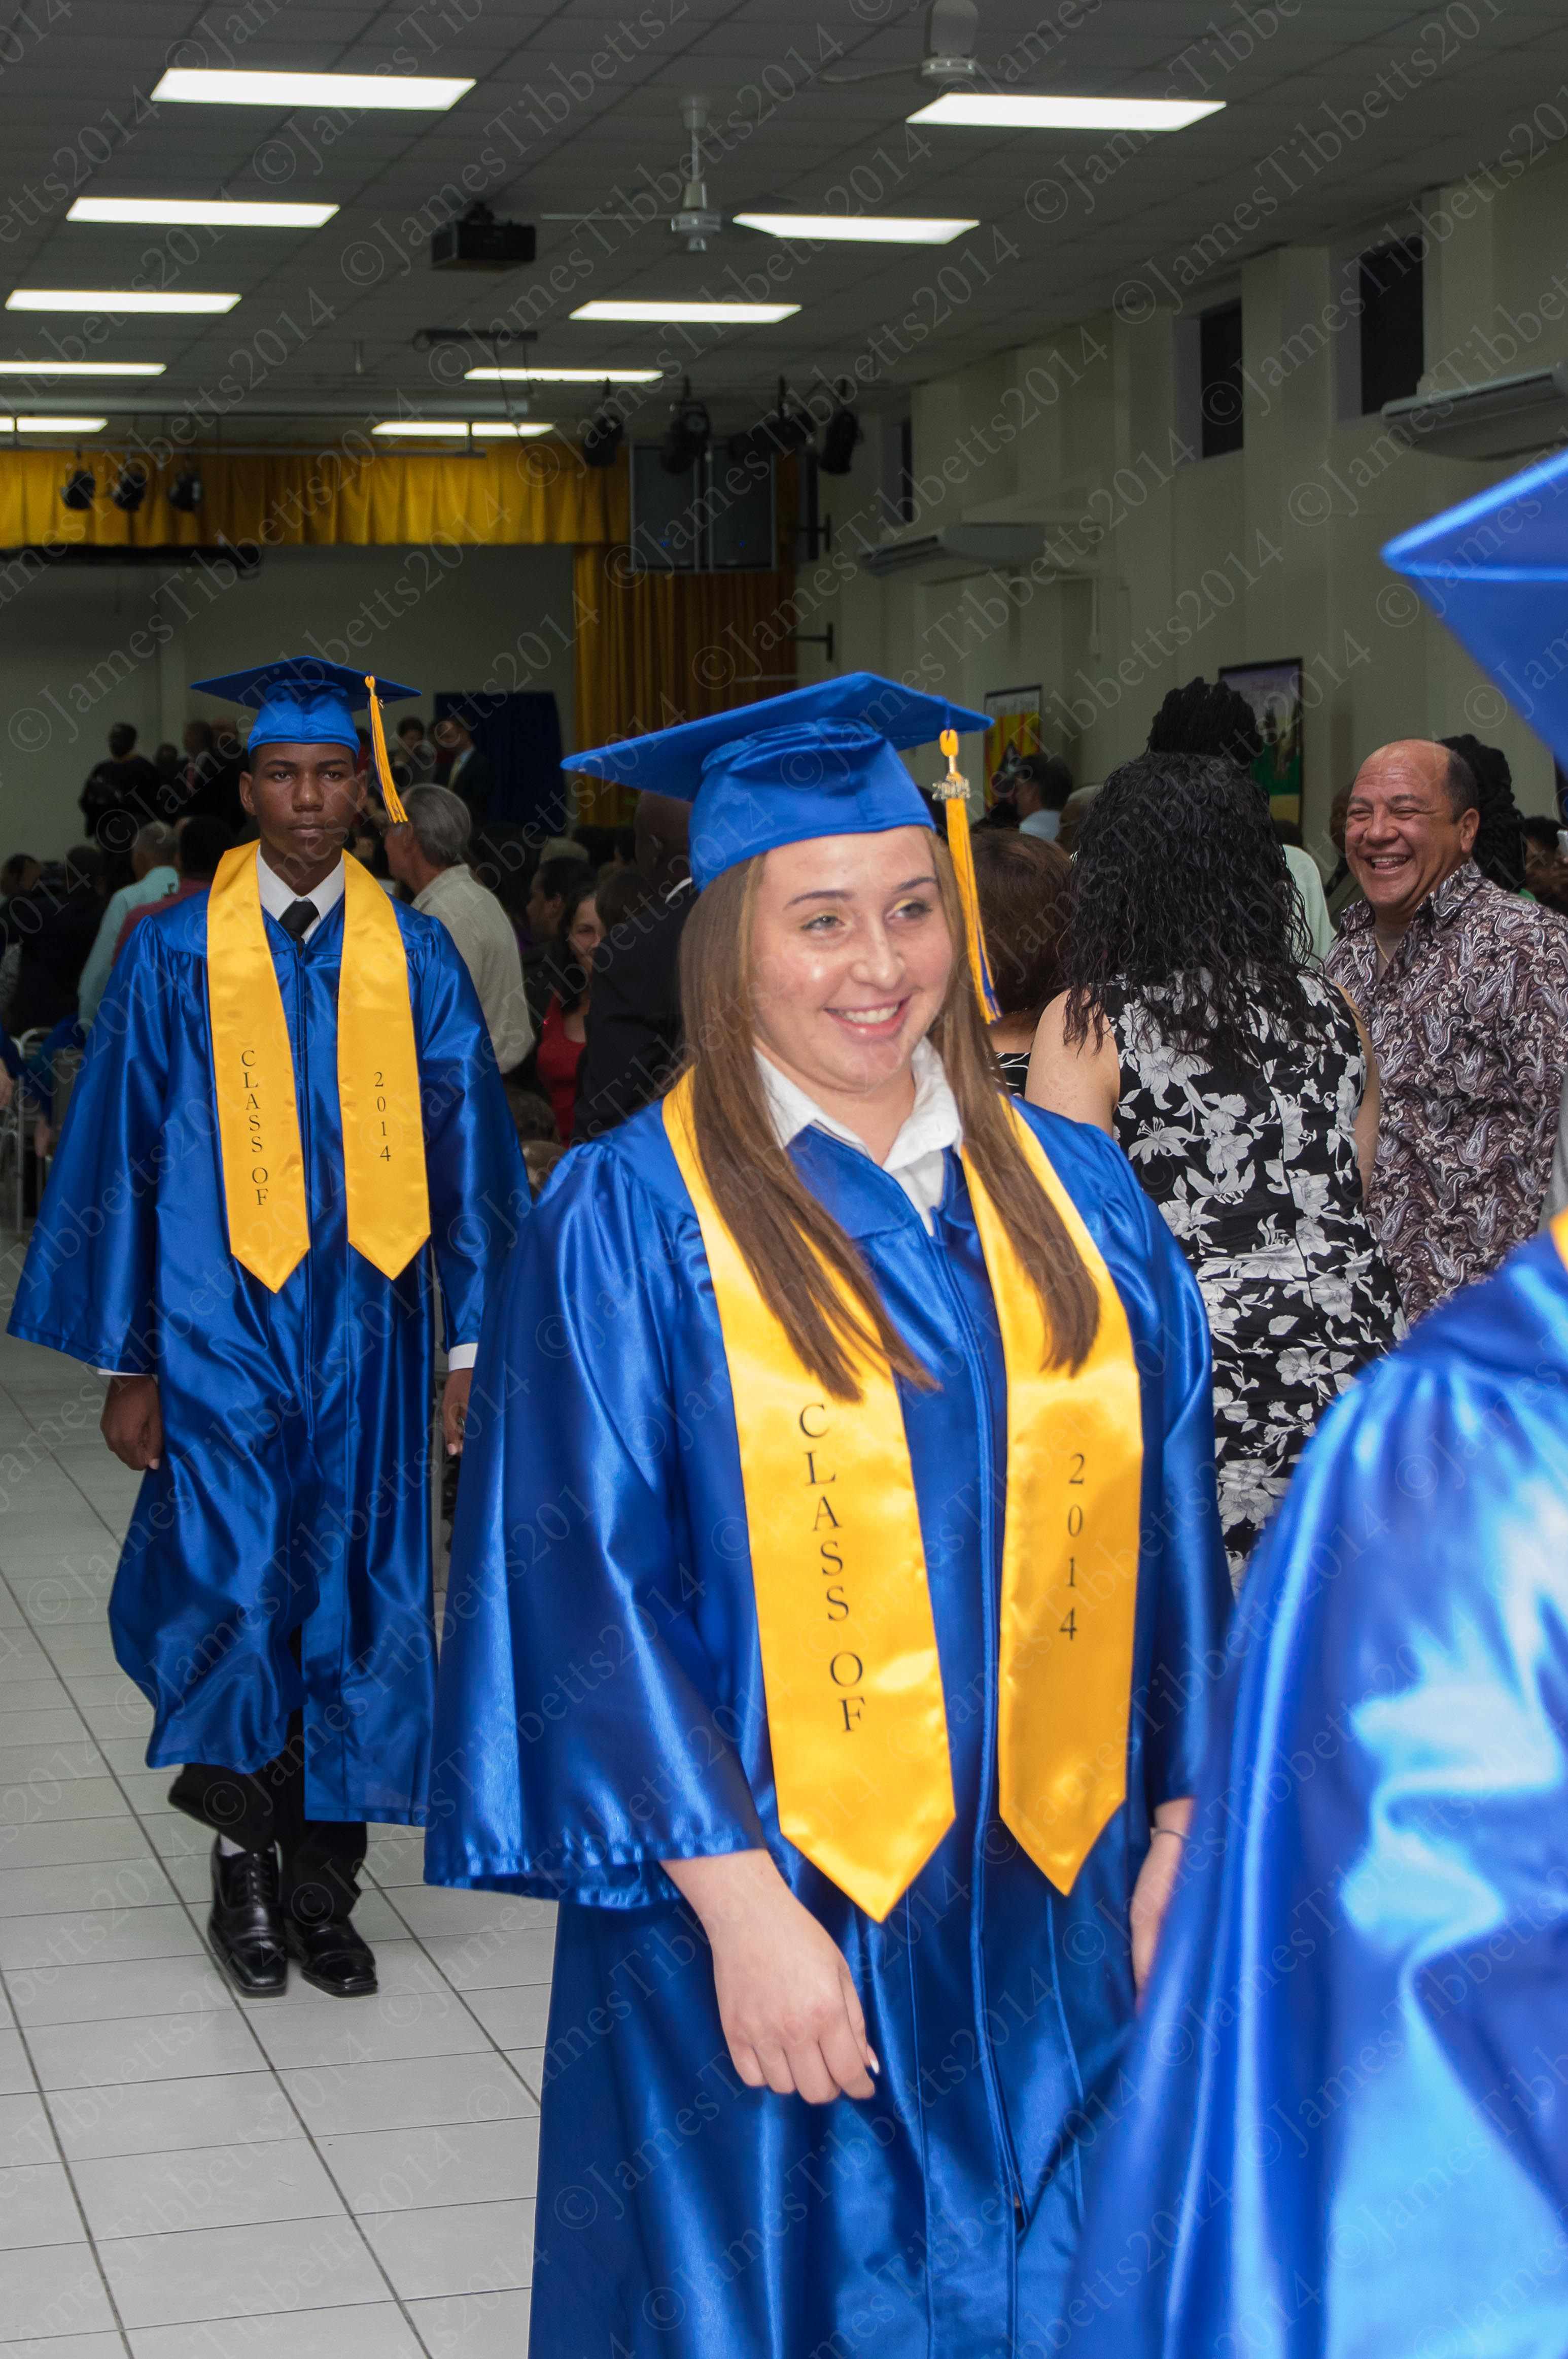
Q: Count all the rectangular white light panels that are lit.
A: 10